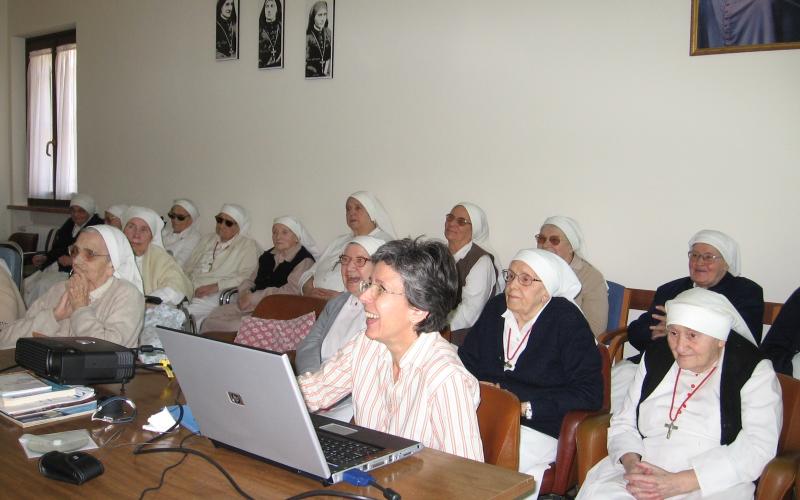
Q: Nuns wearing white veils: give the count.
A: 14